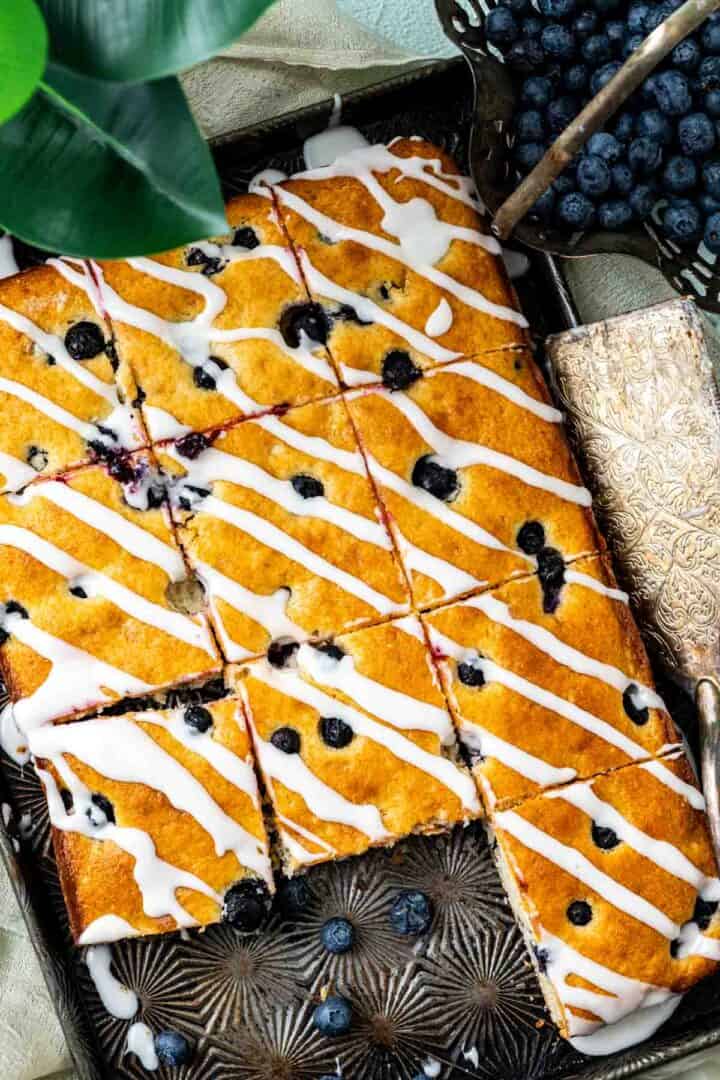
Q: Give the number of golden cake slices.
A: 10